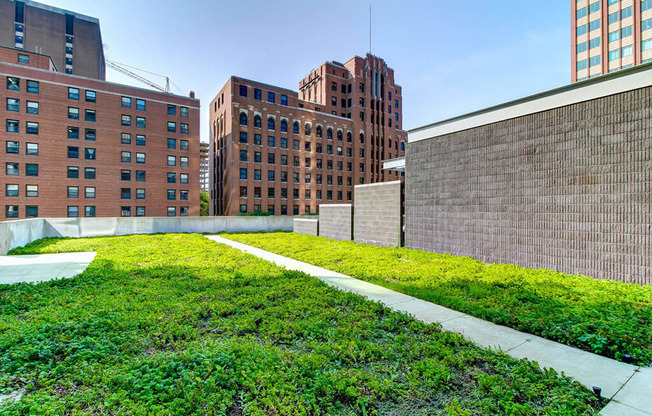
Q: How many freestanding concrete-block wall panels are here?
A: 3